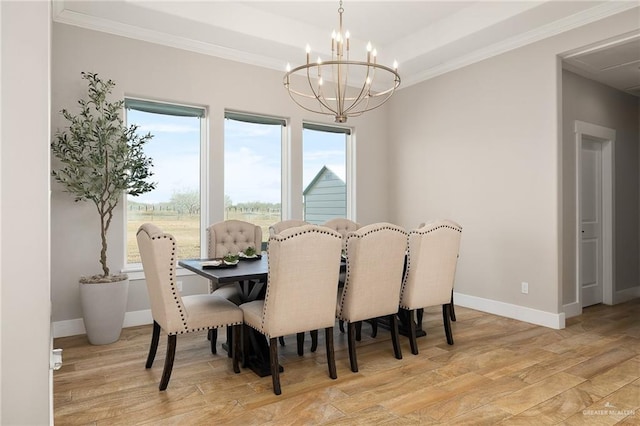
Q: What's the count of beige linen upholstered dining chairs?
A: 8